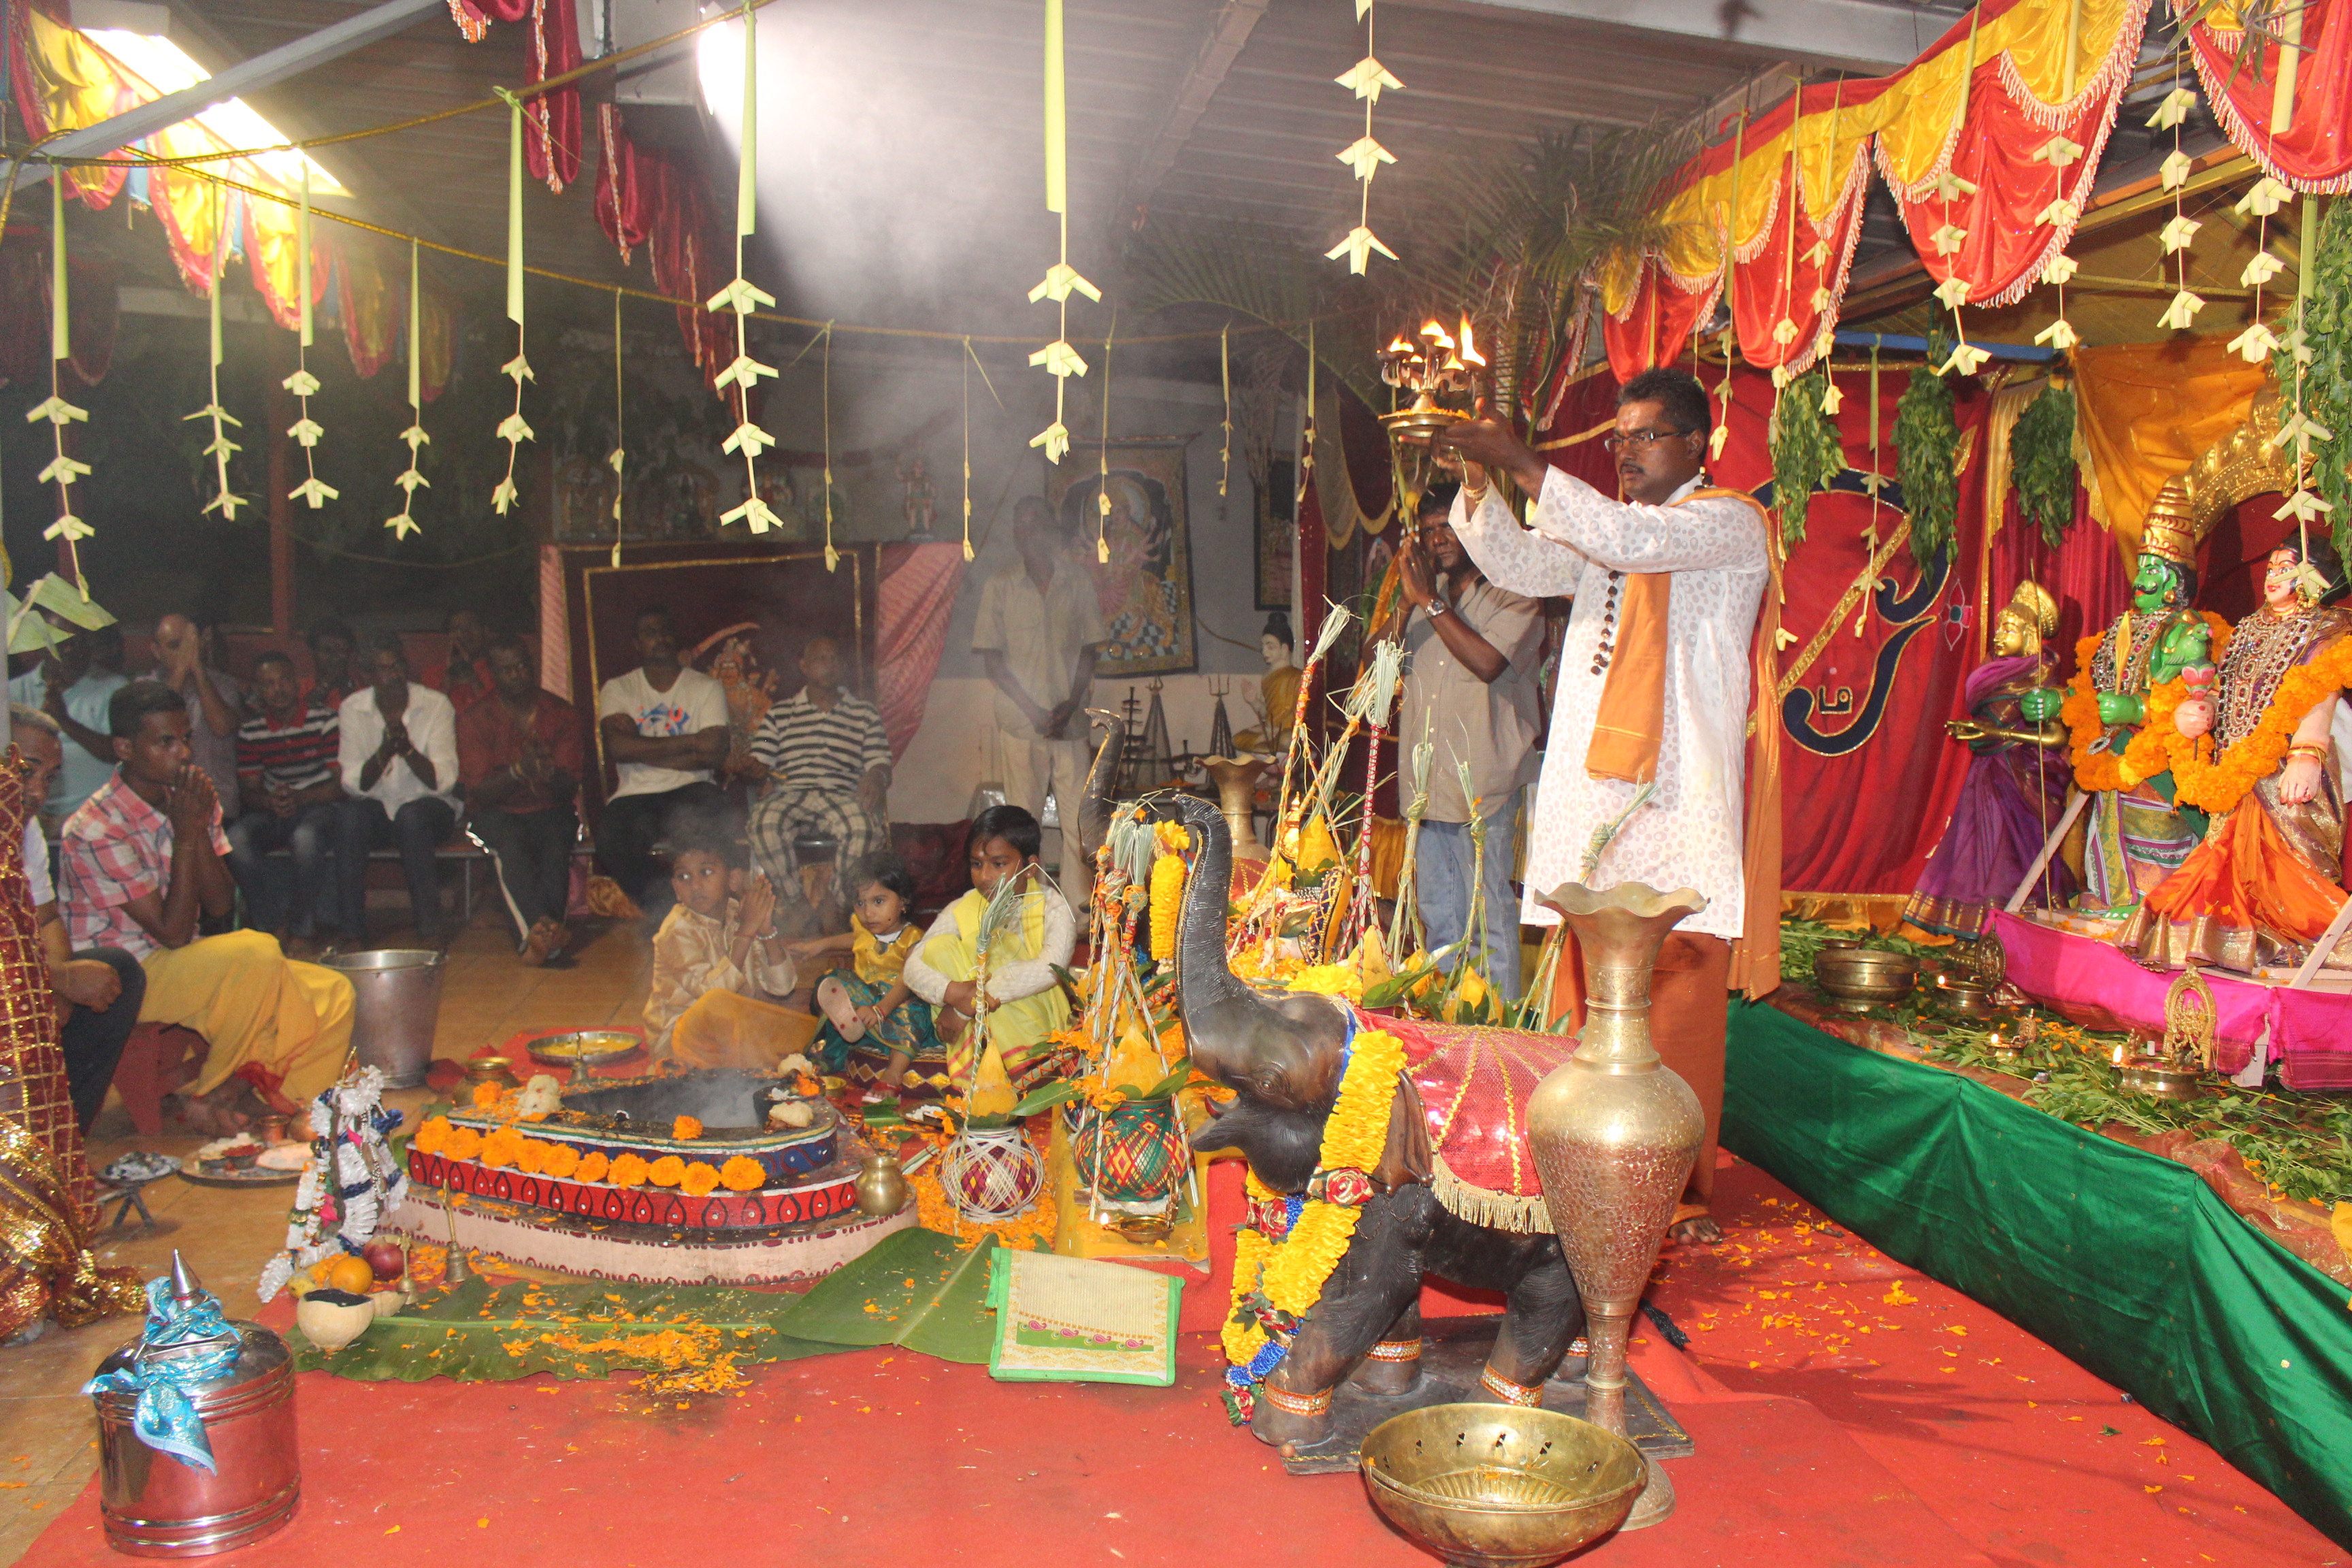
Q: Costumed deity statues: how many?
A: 3